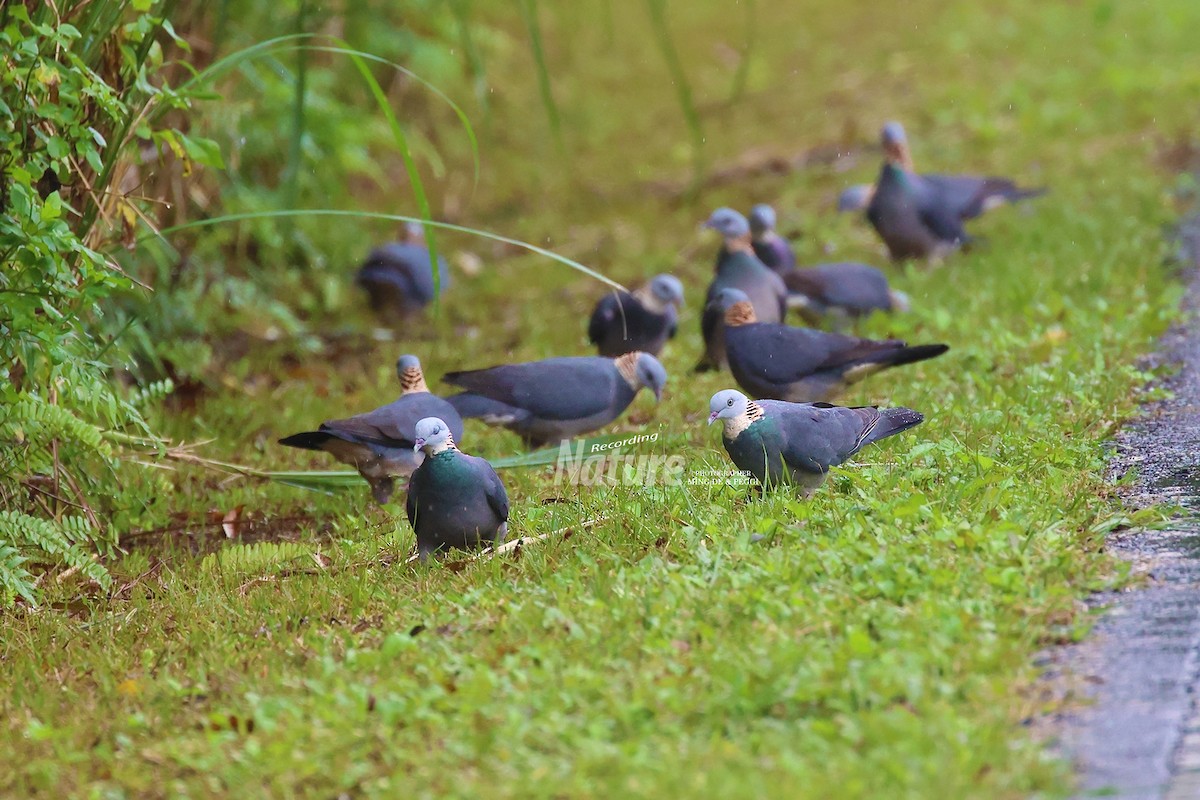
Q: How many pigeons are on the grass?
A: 12